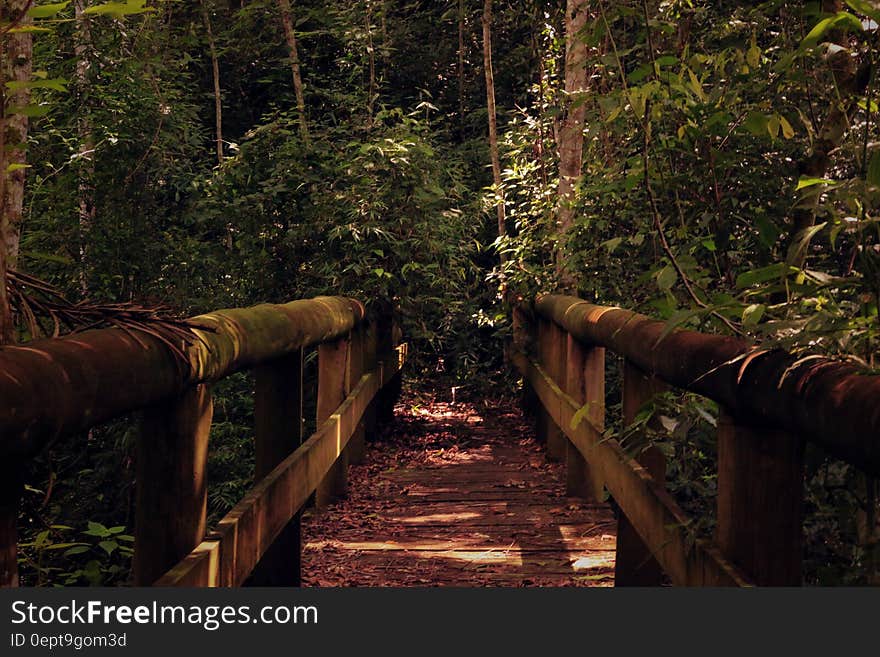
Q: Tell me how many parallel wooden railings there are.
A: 2